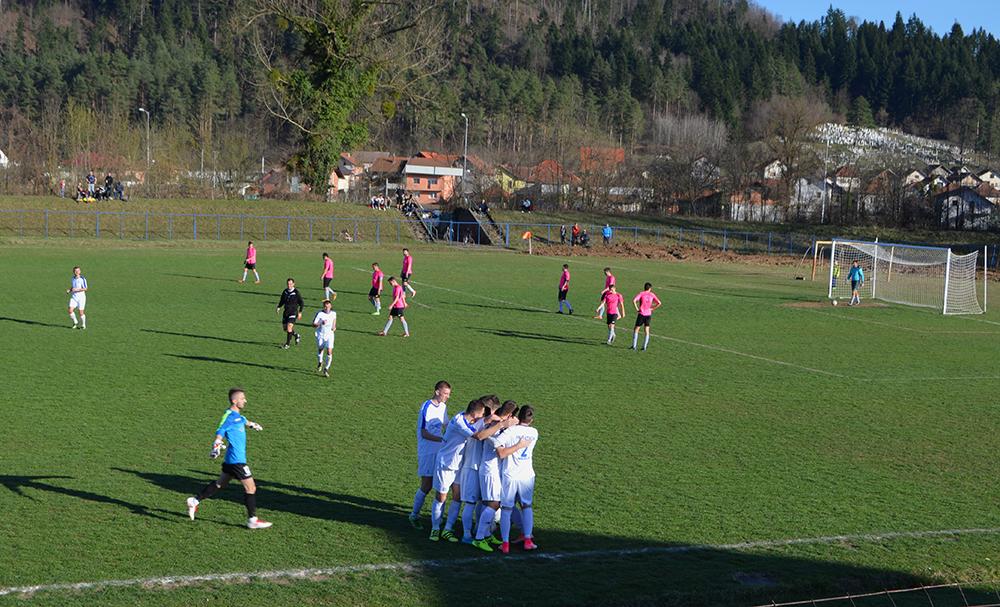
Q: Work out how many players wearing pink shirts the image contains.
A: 9